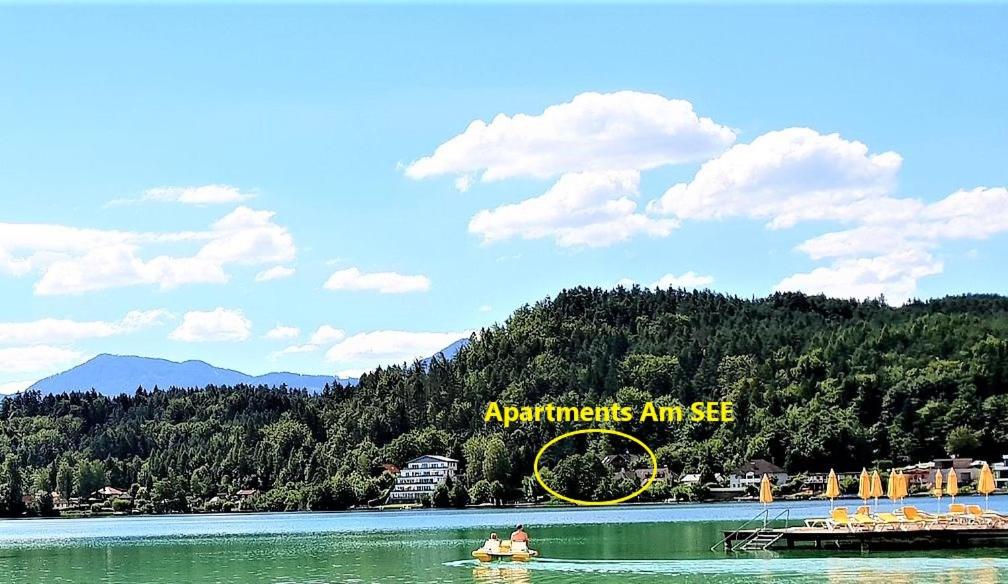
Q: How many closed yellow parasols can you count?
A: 9